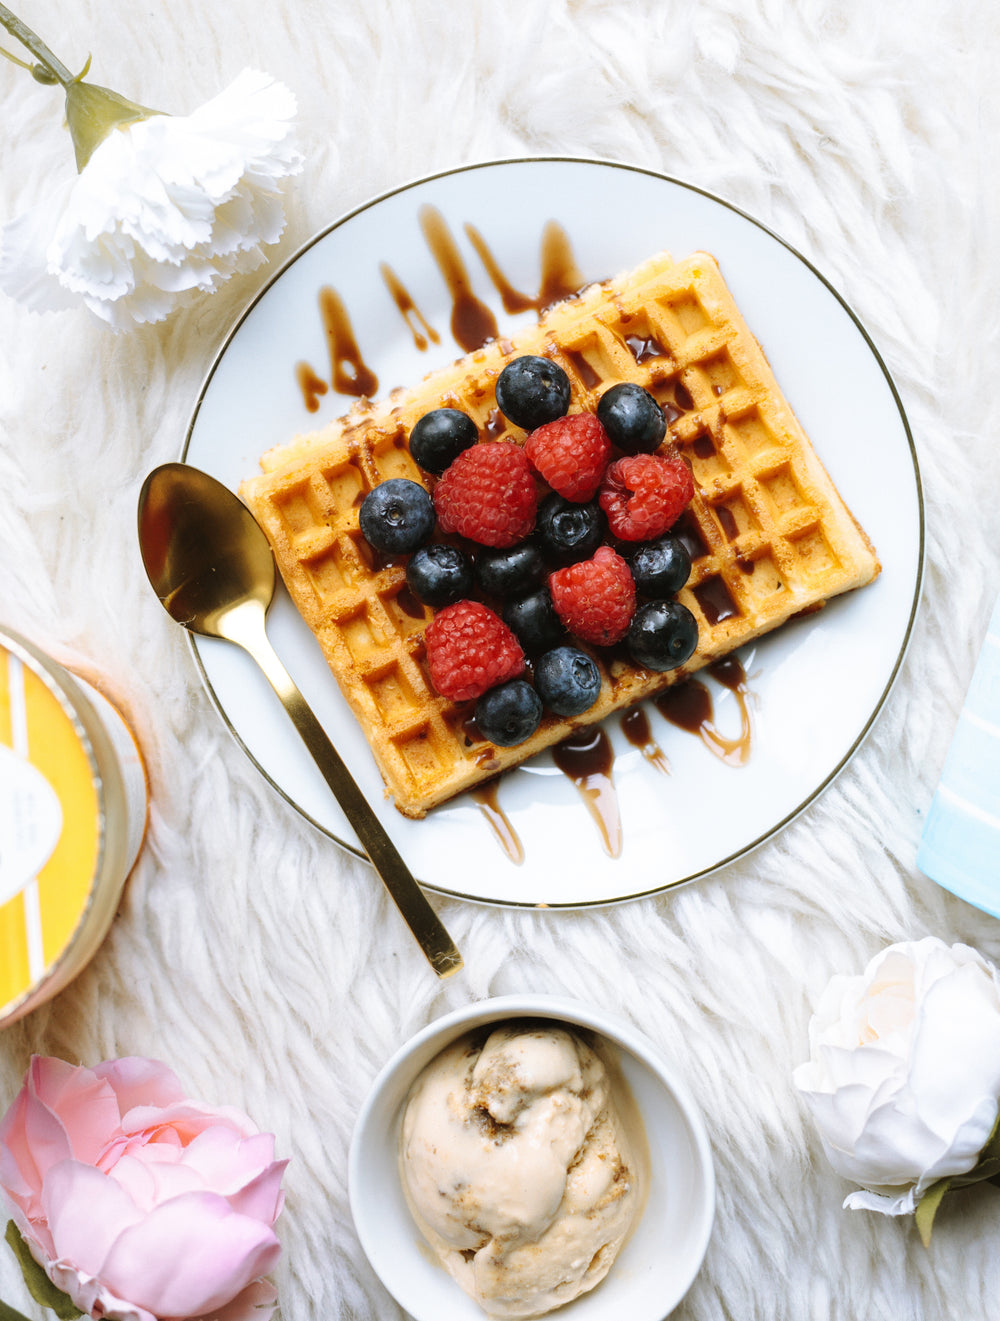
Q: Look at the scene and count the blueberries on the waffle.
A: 12